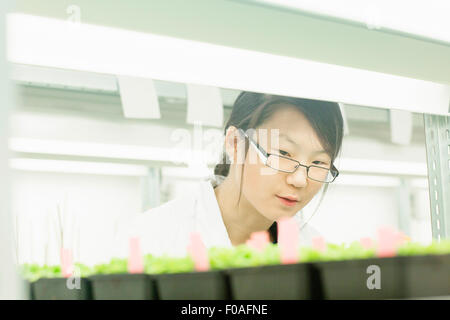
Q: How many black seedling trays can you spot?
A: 6